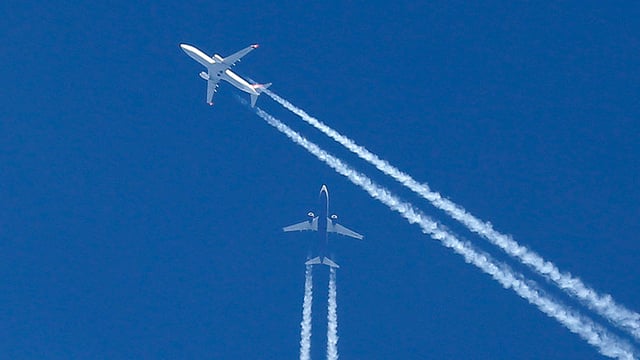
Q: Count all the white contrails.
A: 4